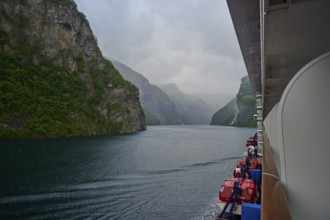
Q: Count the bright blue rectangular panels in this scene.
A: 2